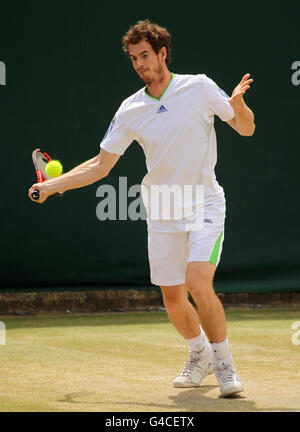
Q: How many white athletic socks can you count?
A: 2